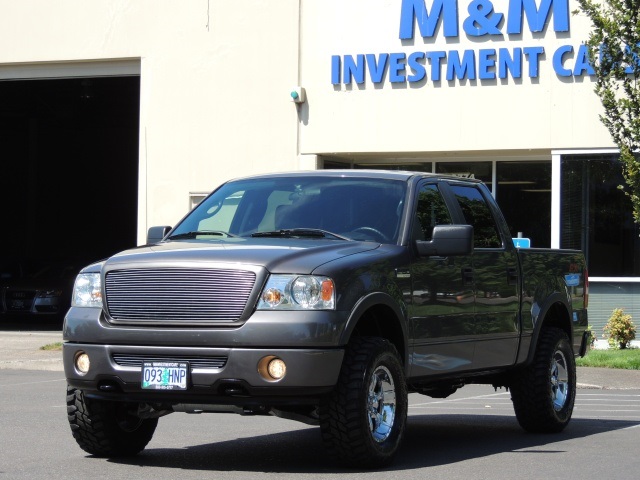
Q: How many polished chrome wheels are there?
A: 2